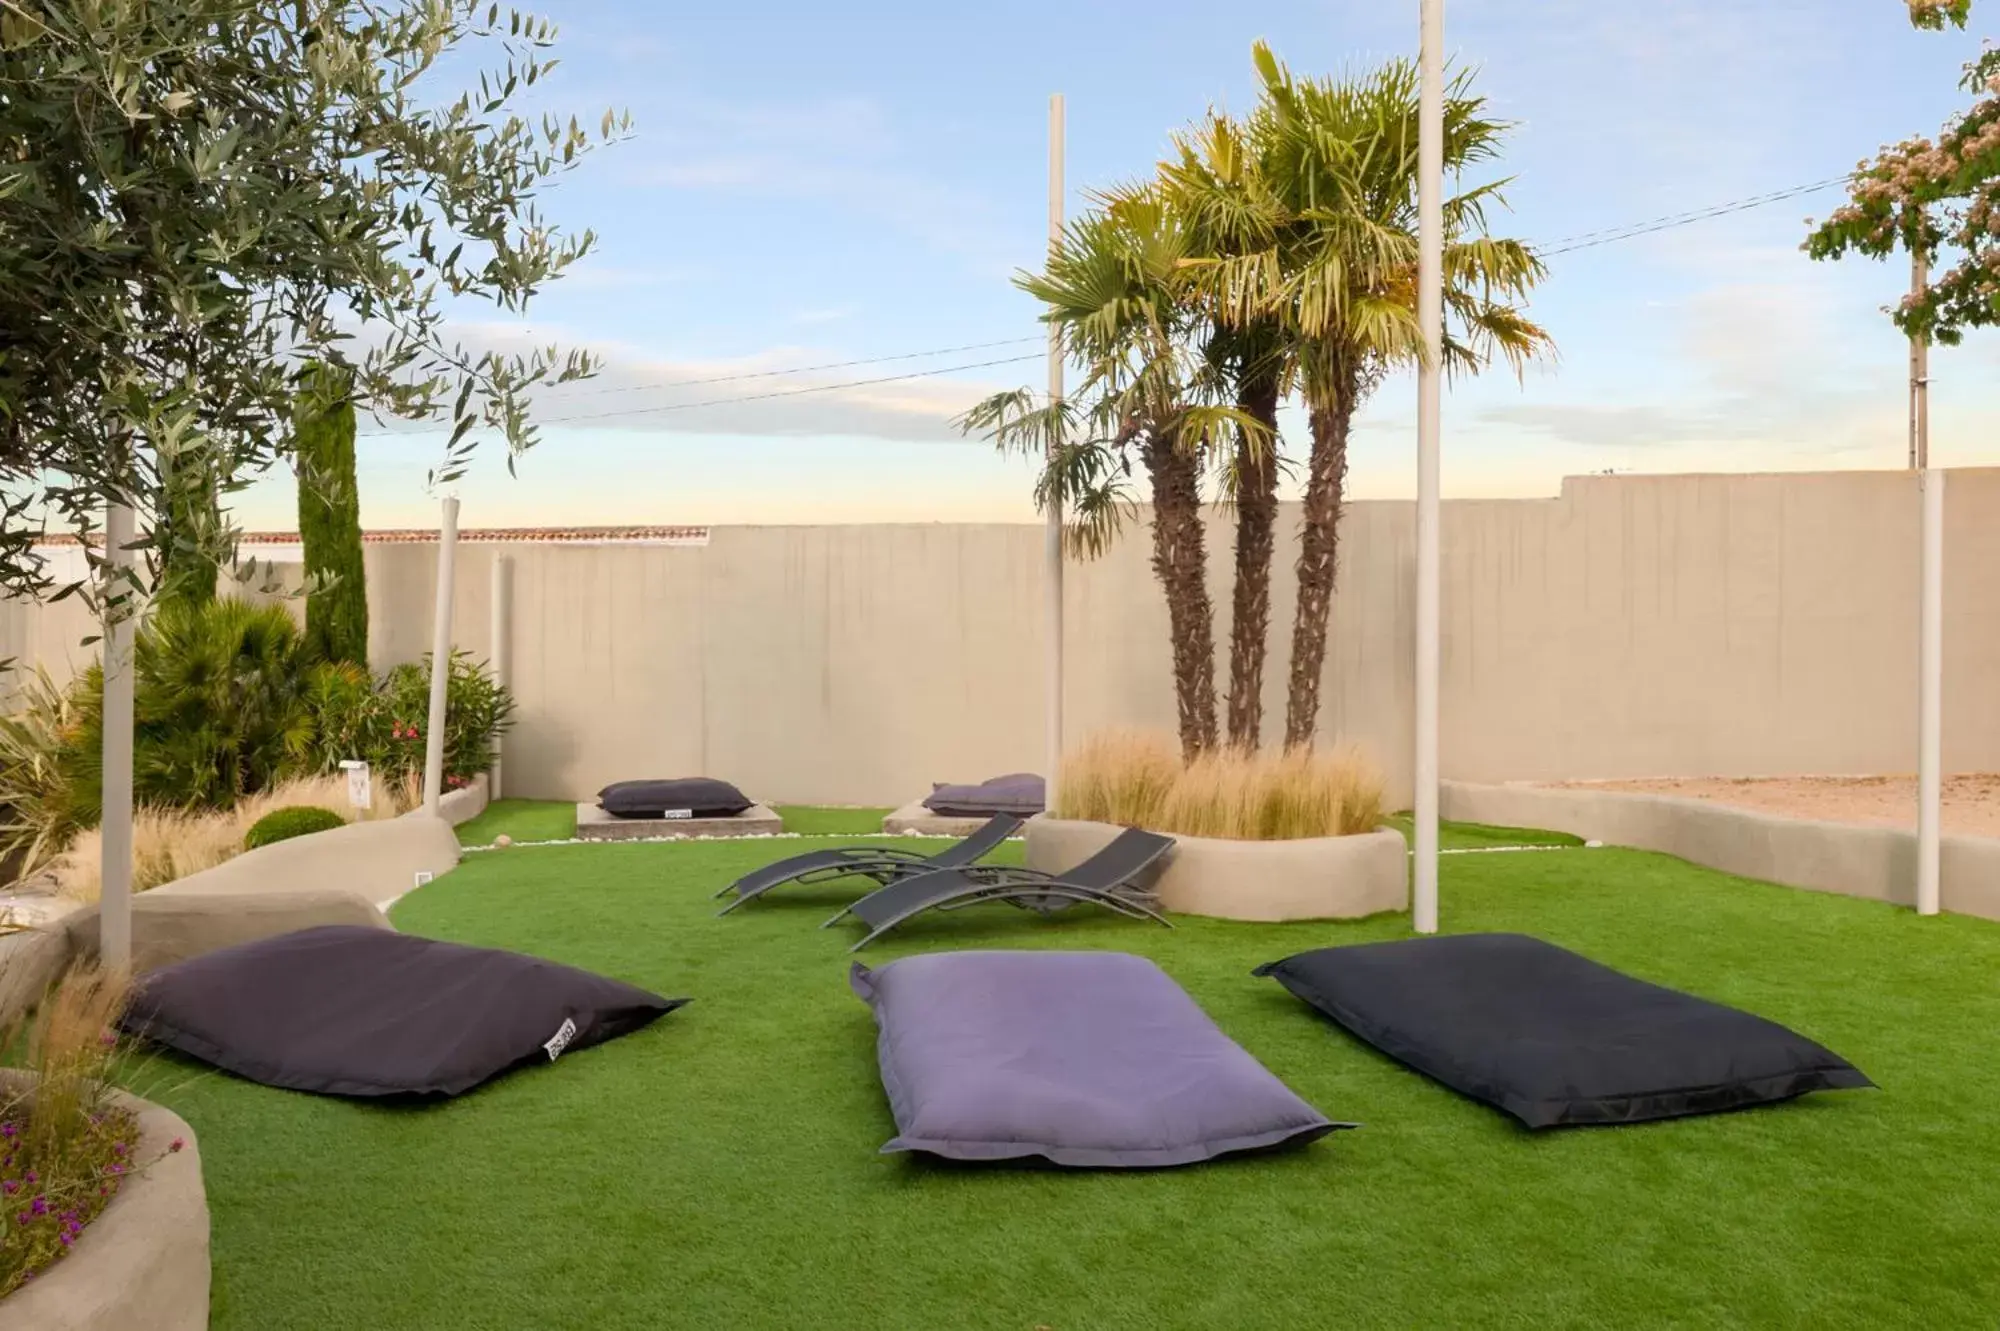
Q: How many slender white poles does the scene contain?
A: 6